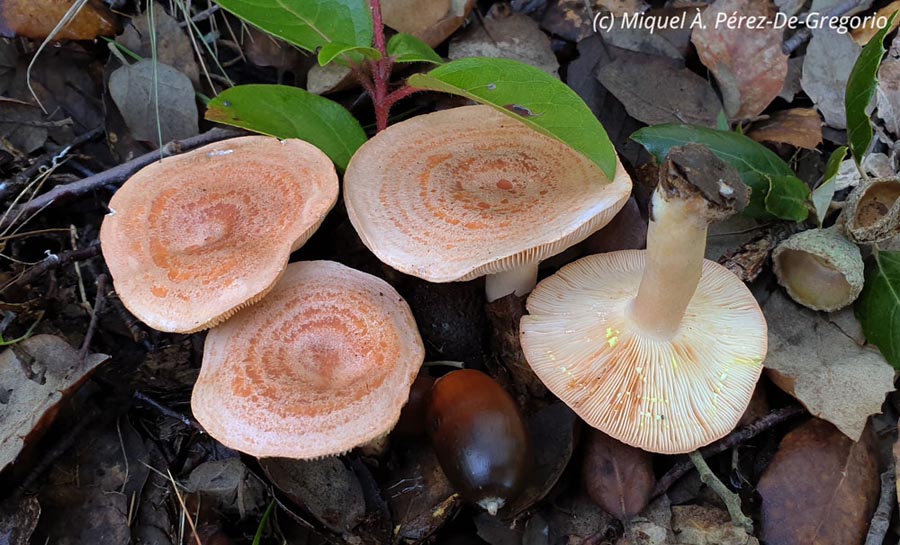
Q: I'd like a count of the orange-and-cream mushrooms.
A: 4